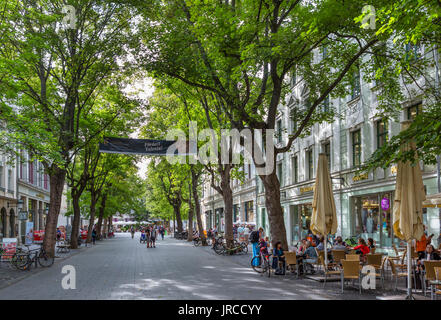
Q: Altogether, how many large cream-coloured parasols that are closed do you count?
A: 2